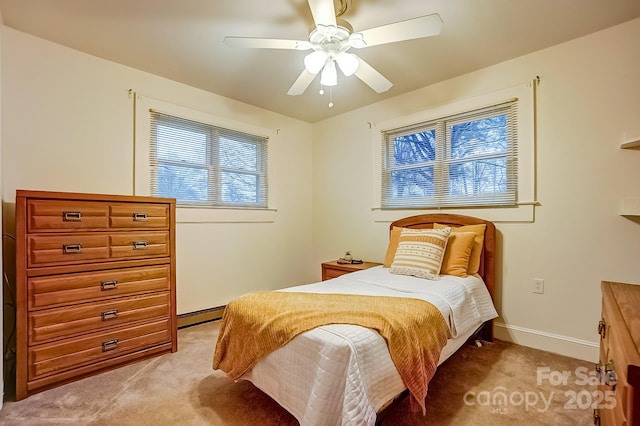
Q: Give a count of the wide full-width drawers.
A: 3